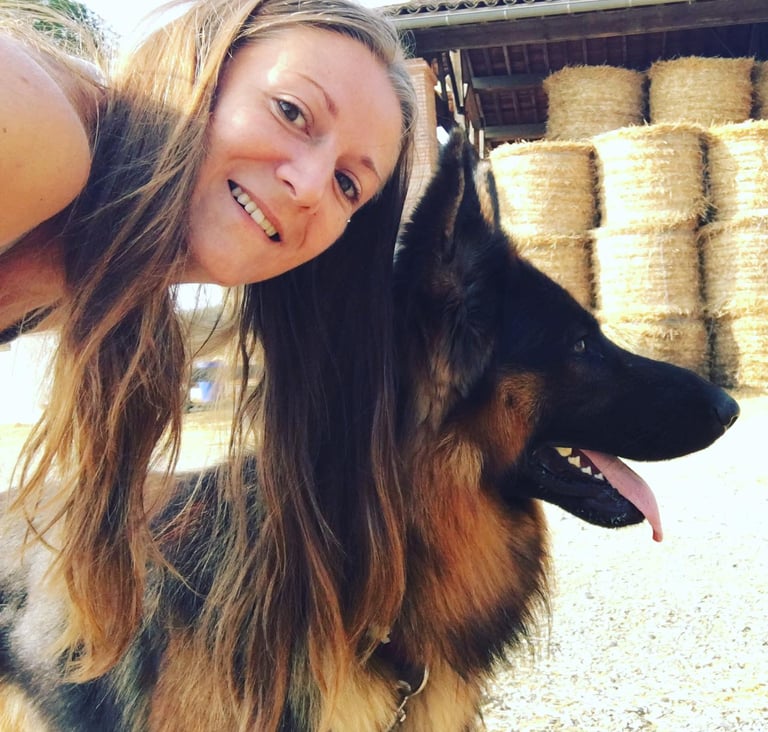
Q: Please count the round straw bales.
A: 11